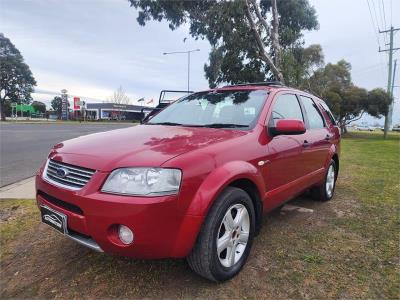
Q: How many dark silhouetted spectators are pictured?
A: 0